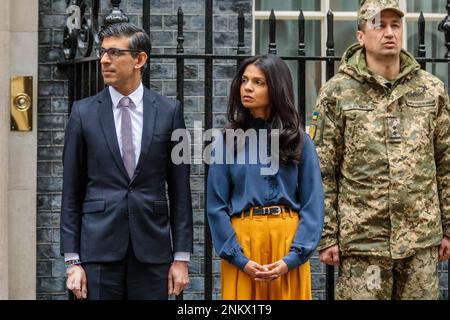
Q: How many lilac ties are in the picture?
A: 1